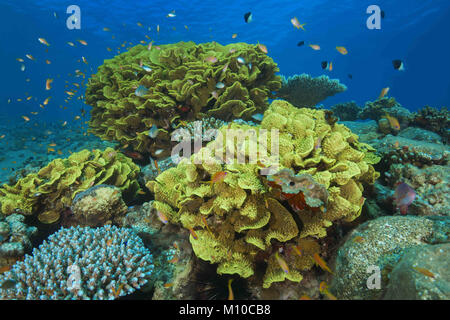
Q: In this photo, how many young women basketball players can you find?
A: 0